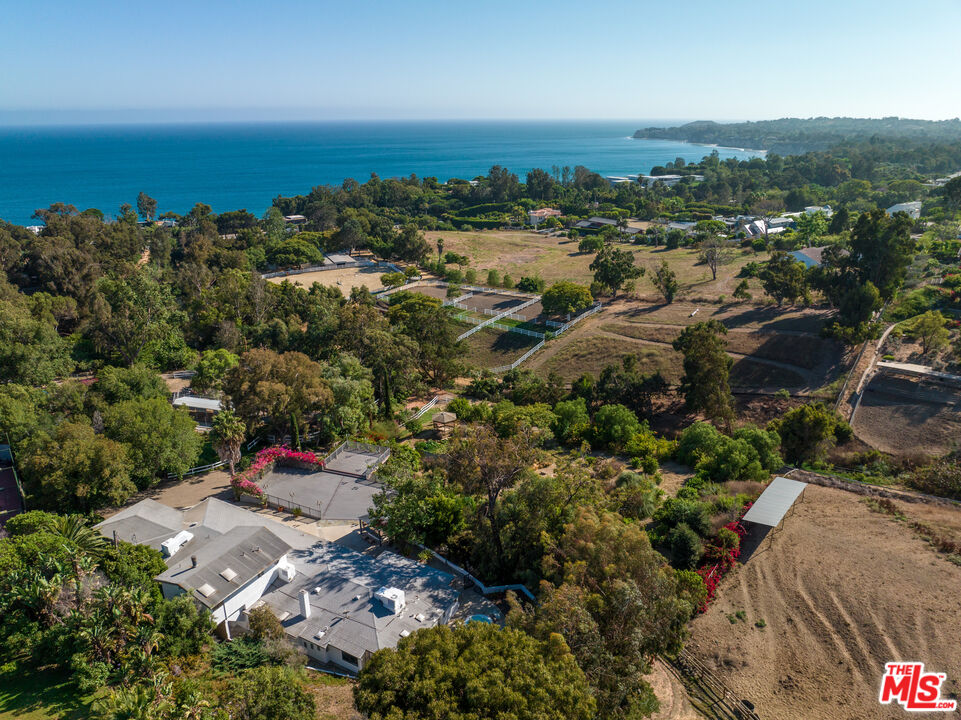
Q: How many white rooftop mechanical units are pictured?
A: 3